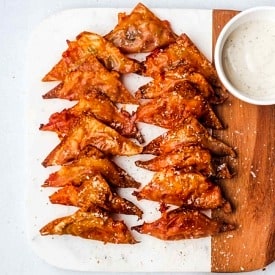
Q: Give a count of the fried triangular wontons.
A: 15